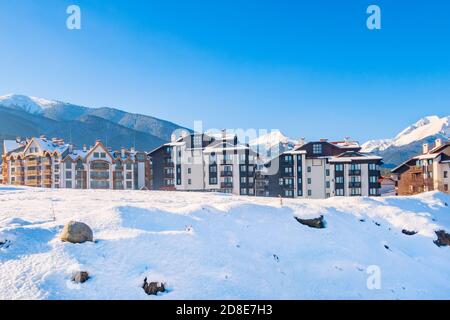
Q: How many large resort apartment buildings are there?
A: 4